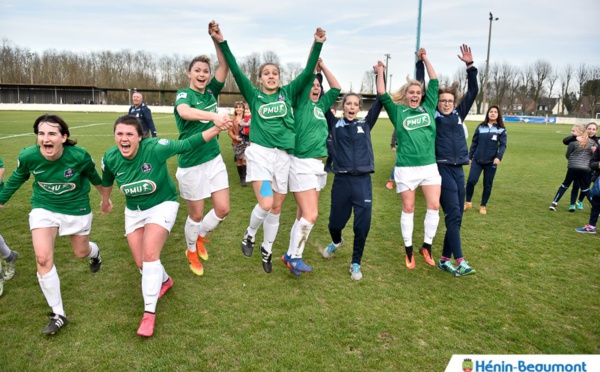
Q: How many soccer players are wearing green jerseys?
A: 6